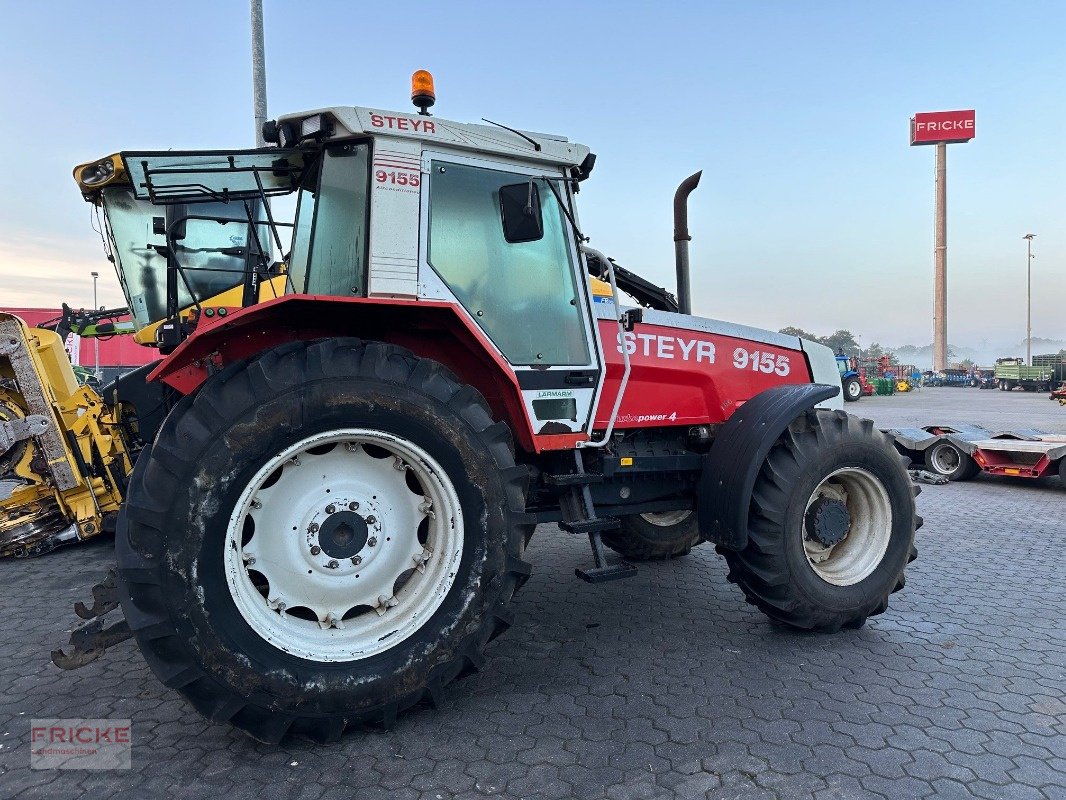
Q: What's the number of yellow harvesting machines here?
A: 1